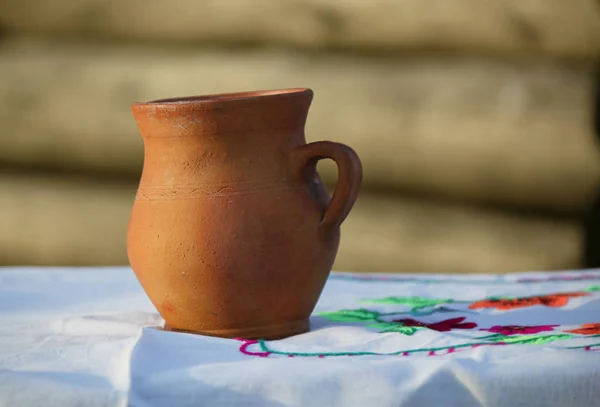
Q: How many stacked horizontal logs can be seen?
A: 3